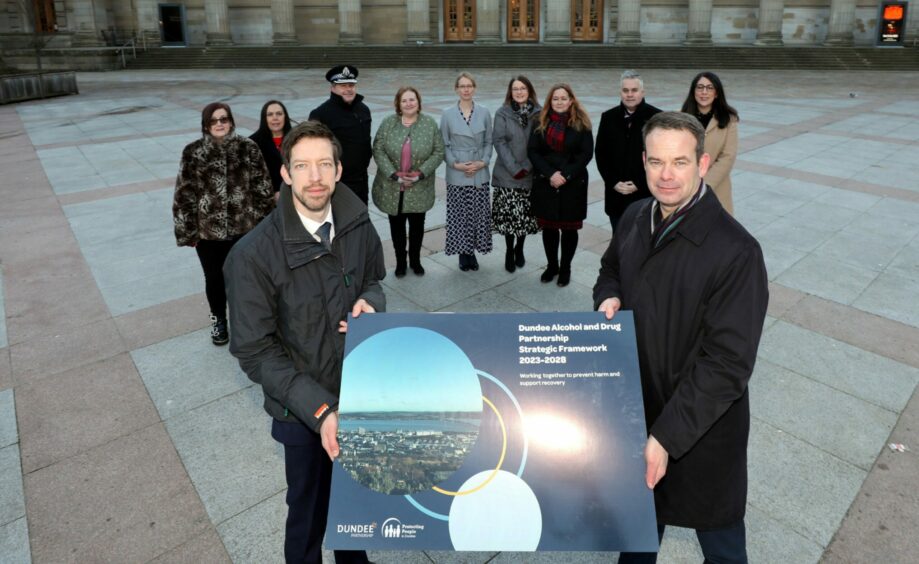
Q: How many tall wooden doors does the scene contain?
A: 3